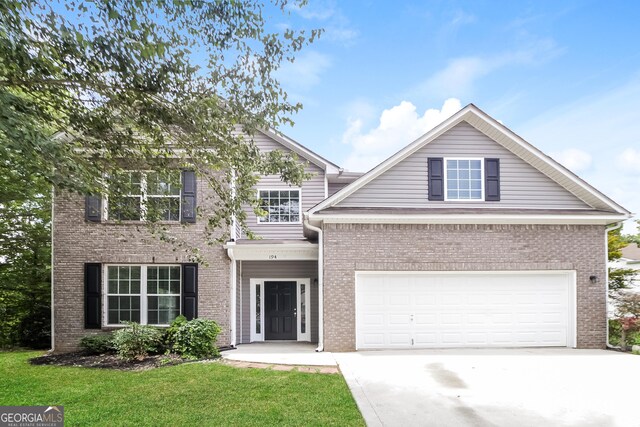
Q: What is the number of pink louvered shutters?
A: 0